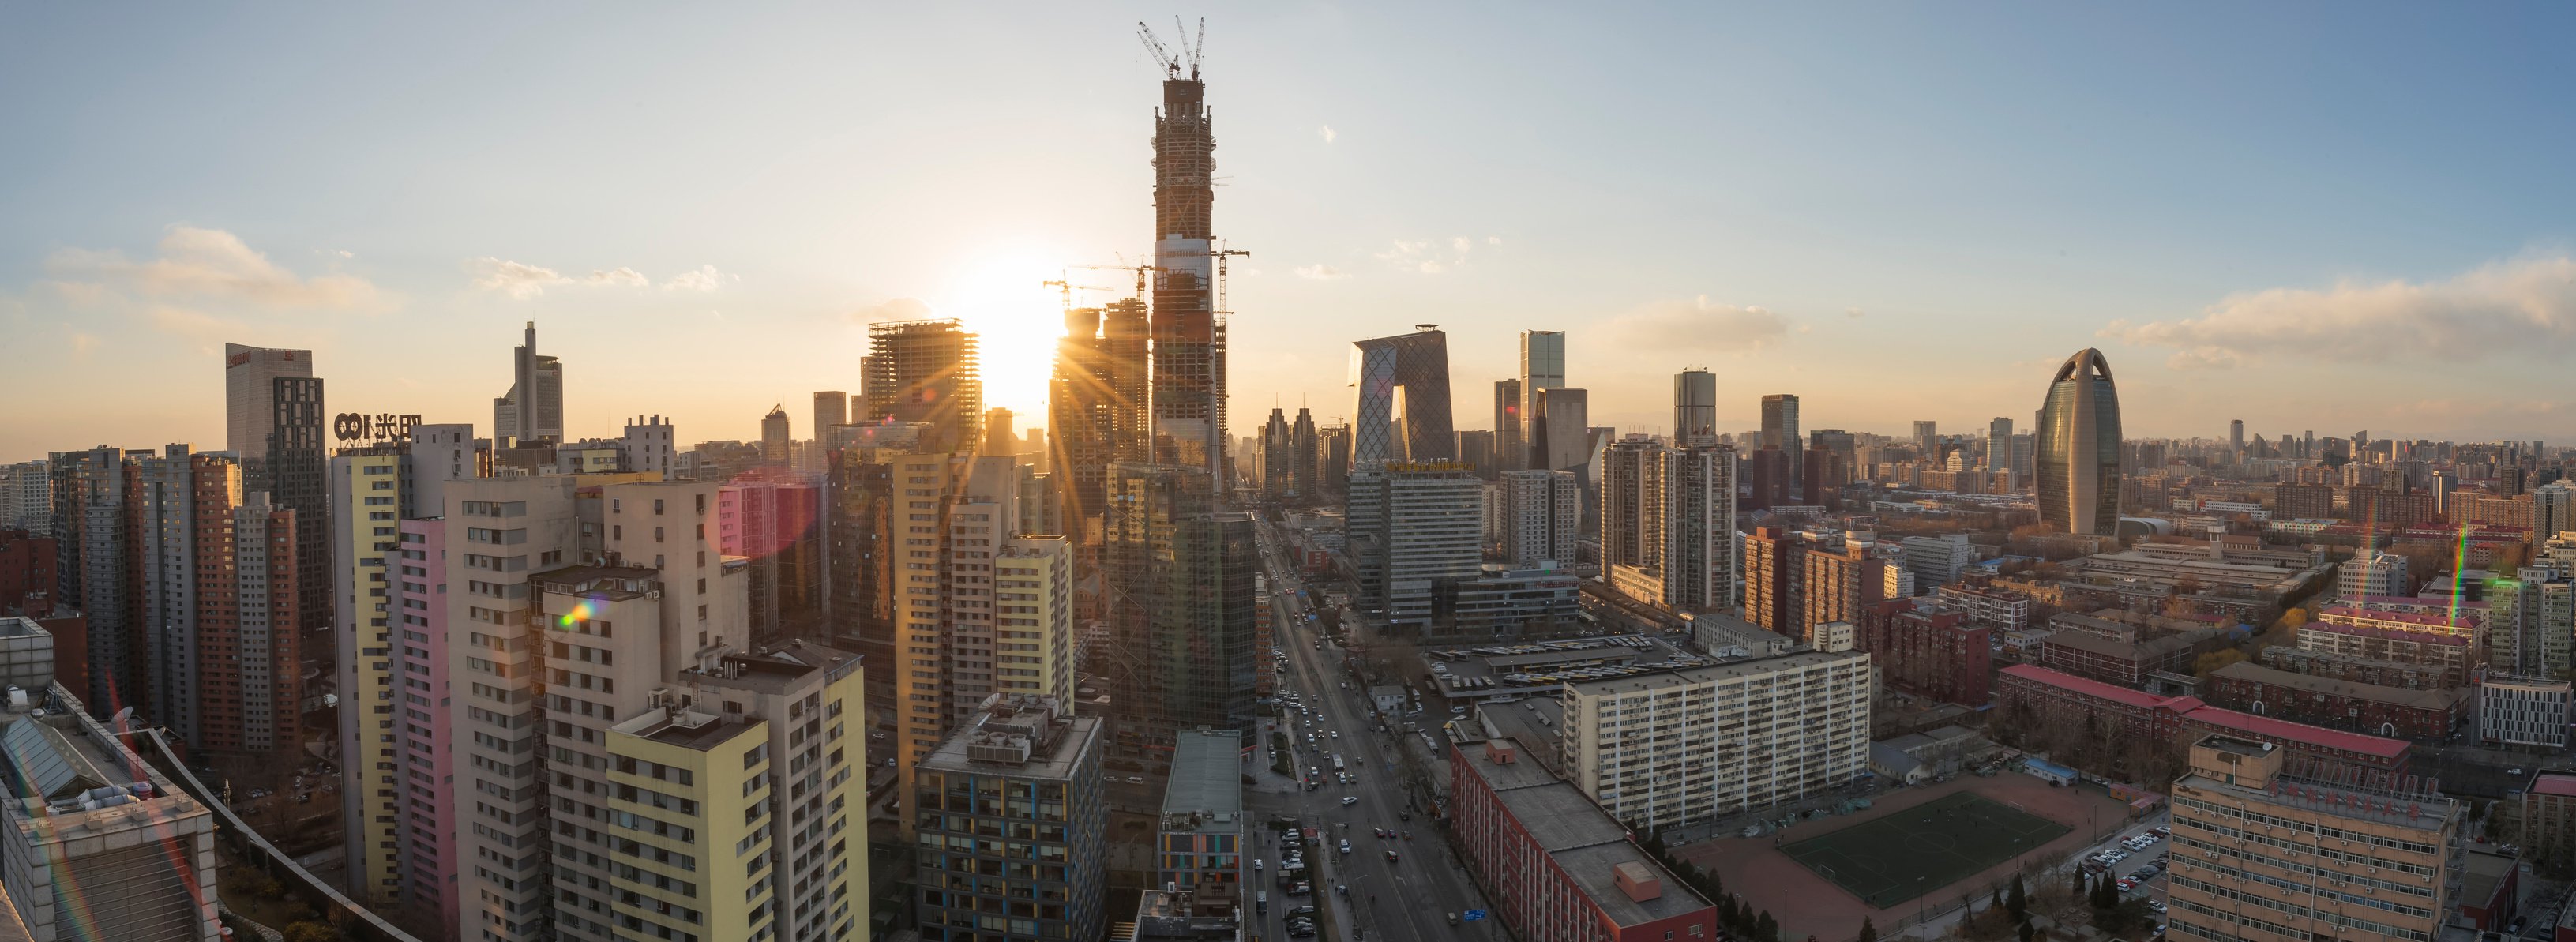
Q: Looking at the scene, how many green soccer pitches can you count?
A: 1